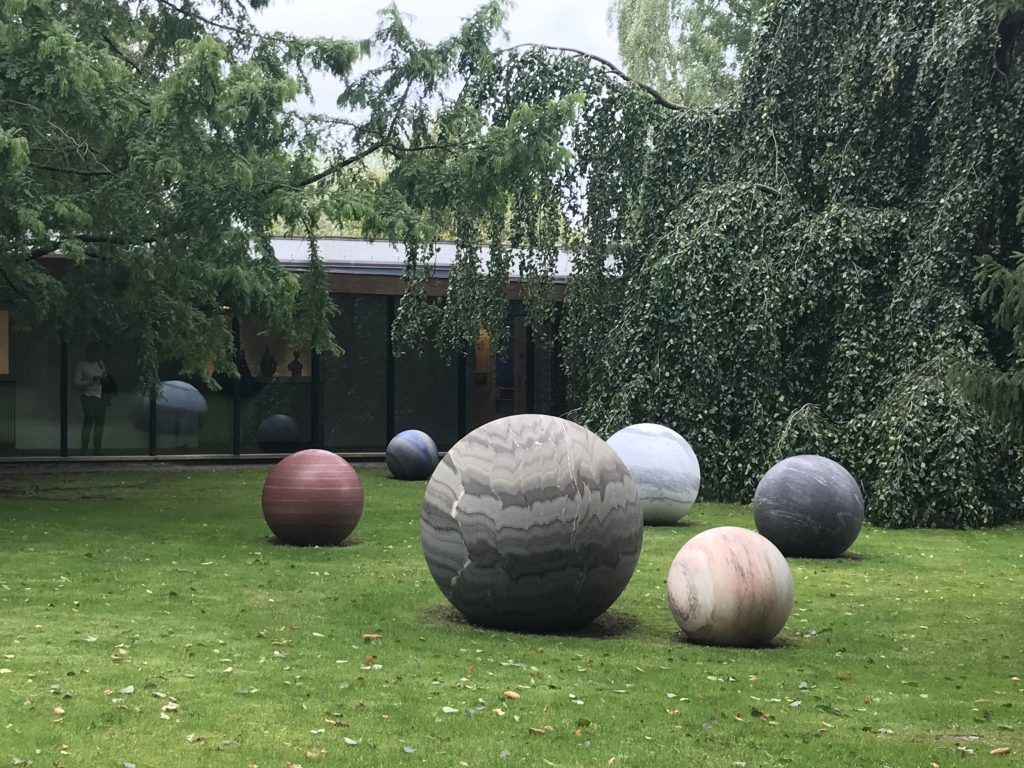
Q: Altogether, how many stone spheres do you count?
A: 6